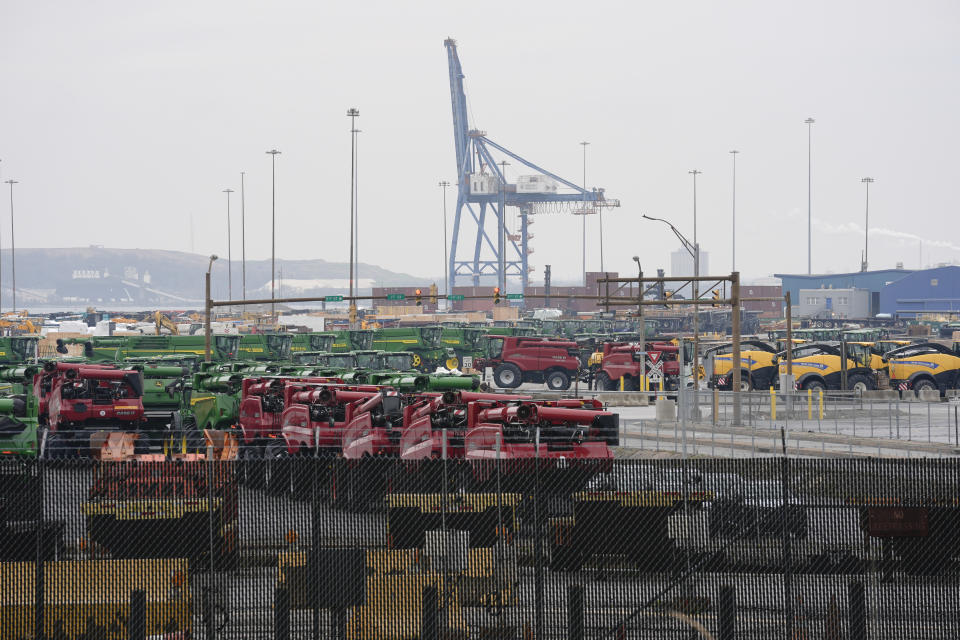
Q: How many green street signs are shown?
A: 4